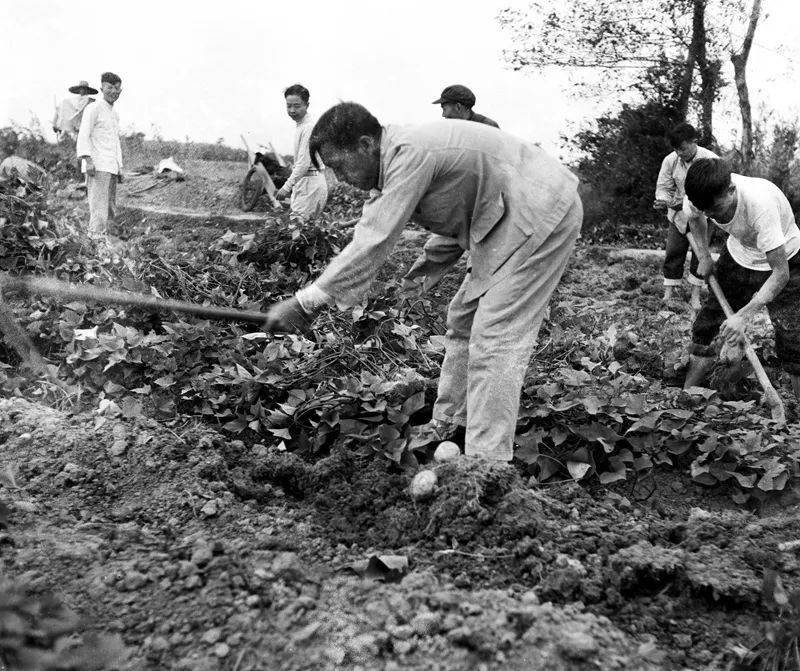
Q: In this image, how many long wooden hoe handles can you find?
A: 2